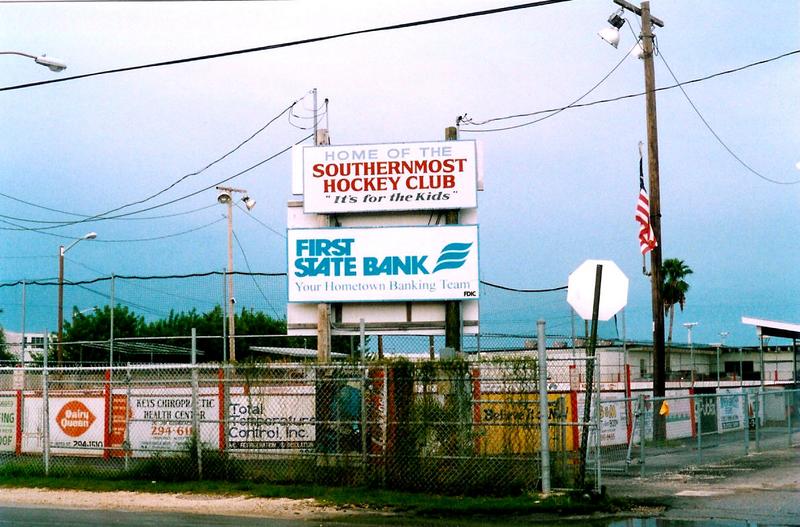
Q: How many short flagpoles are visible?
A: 1